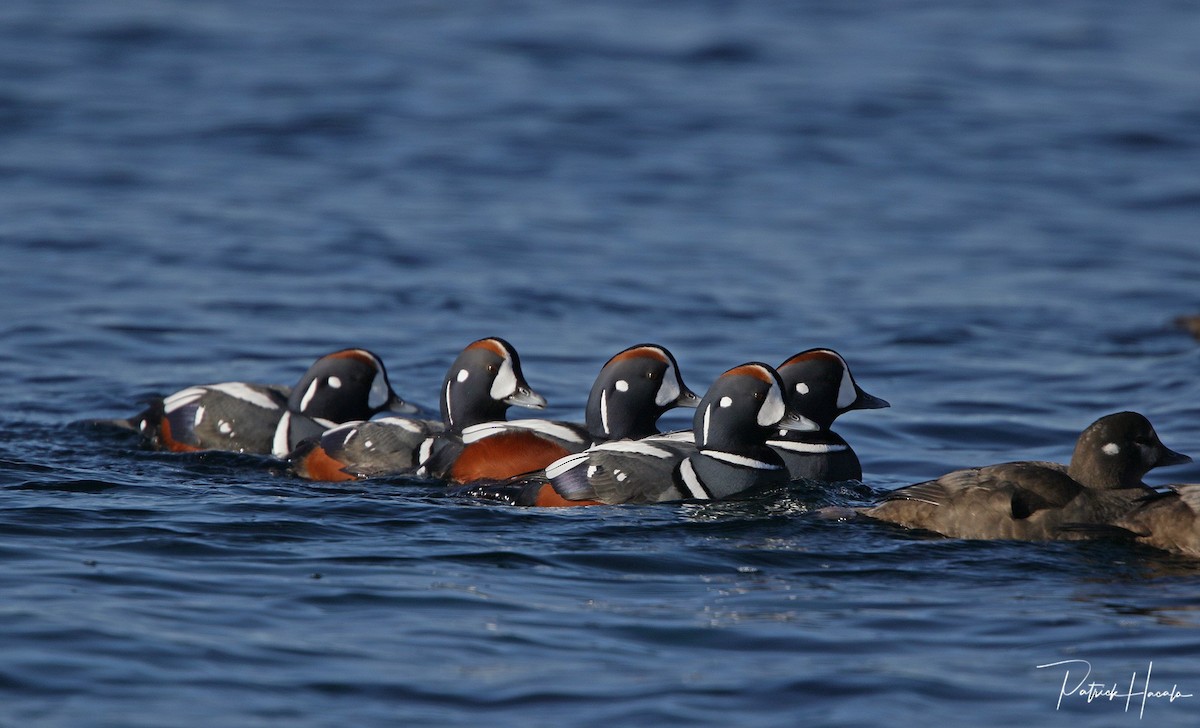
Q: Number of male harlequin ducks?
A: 5